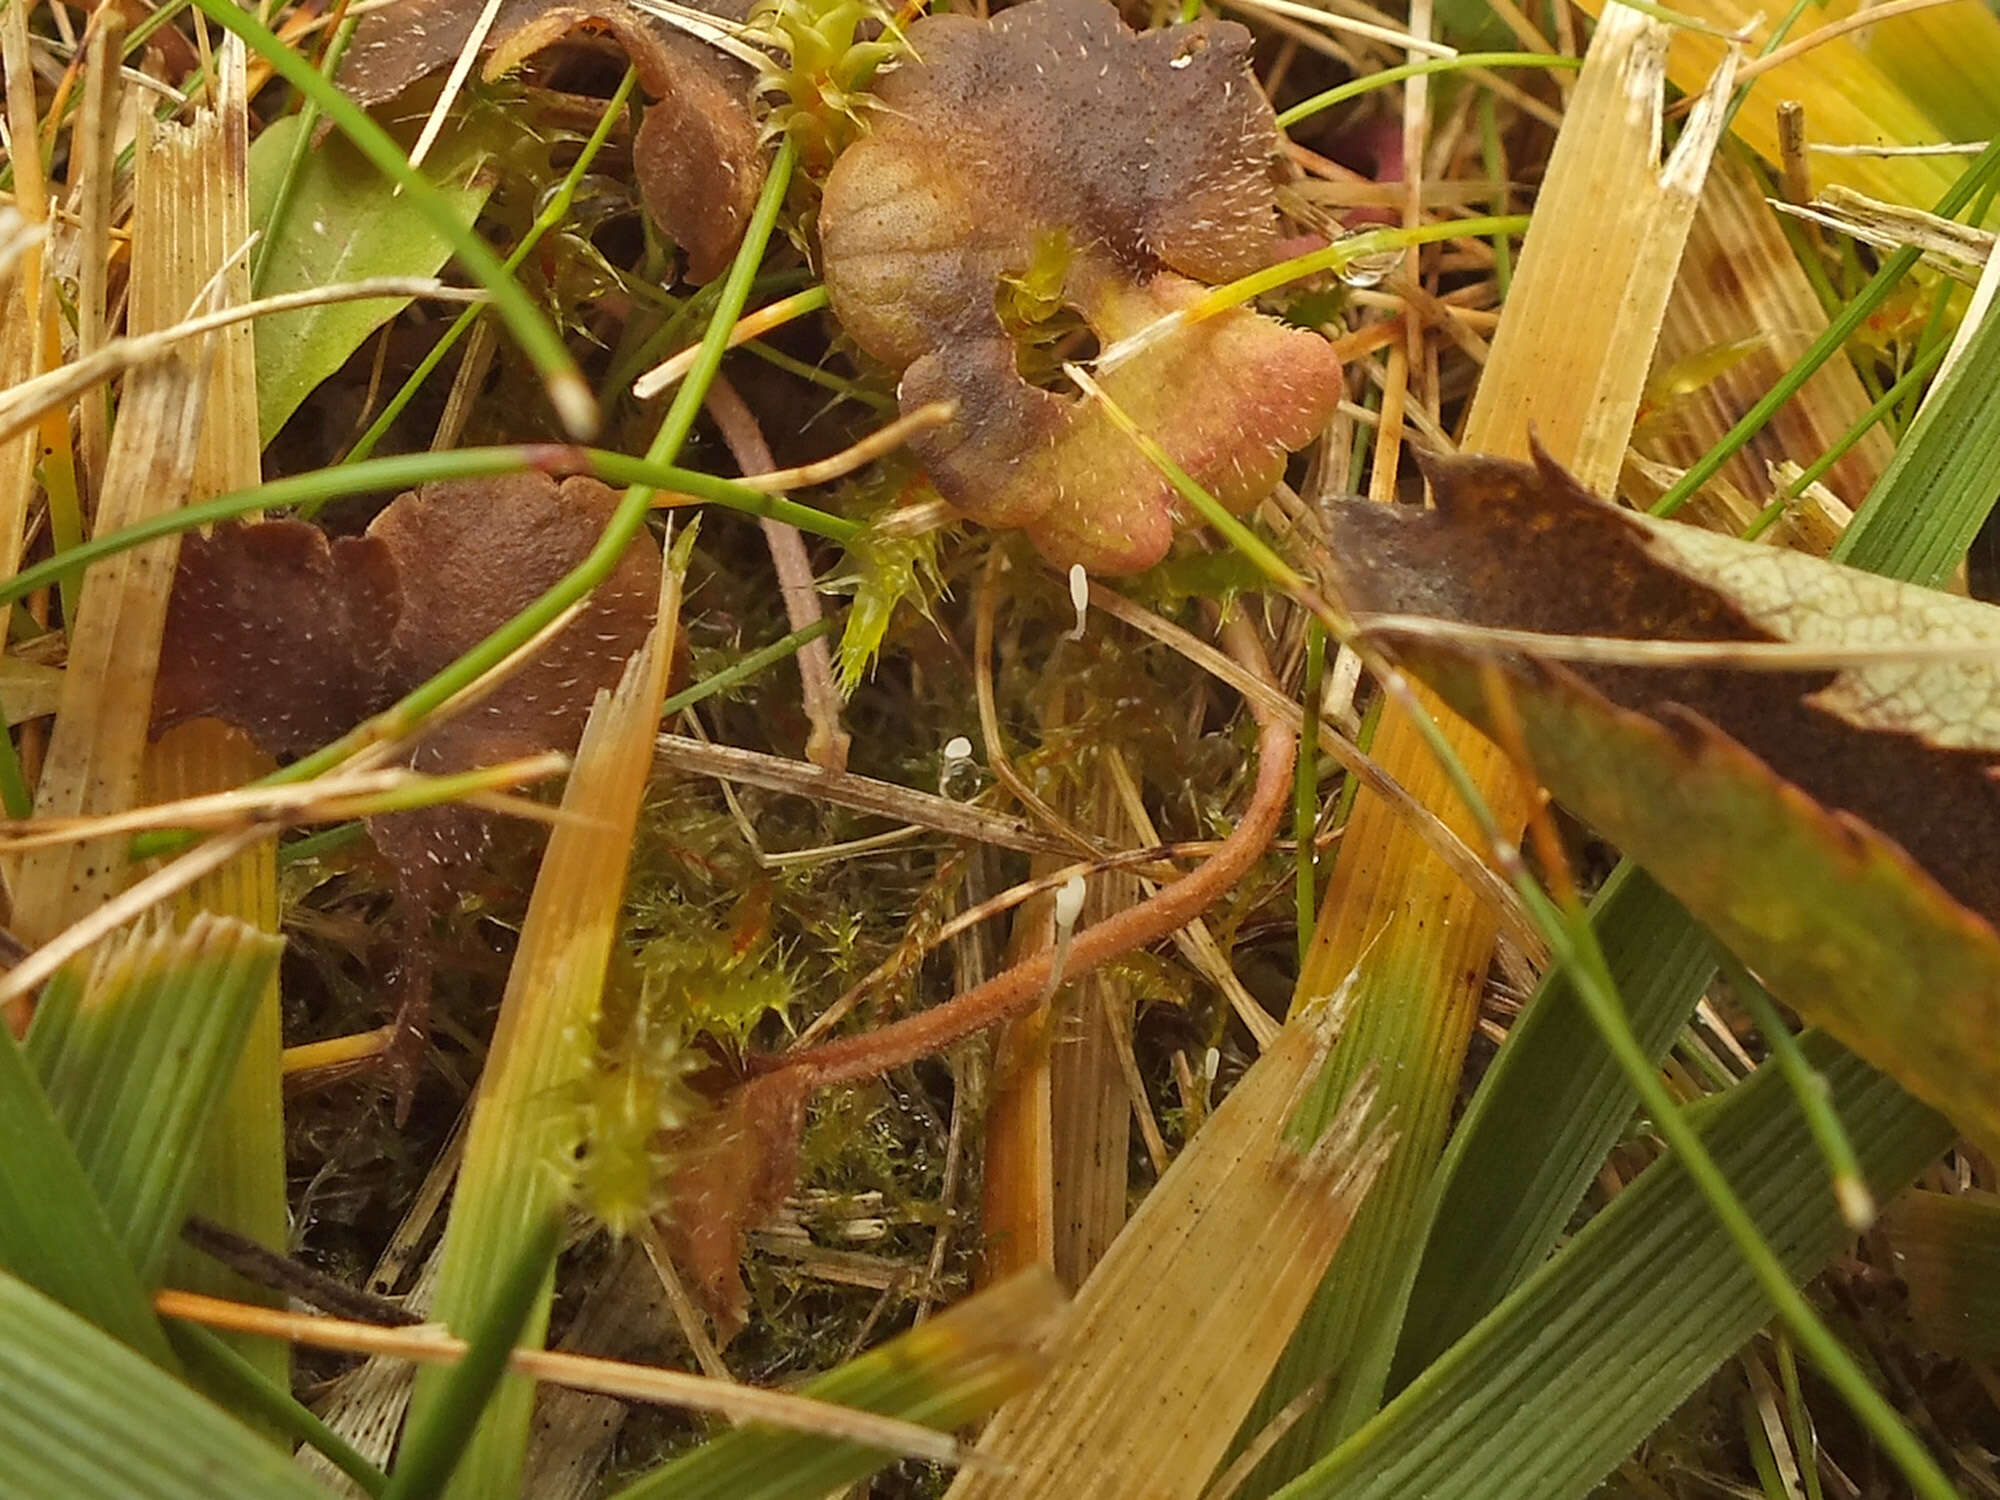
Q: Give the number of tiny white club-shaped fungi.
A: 4